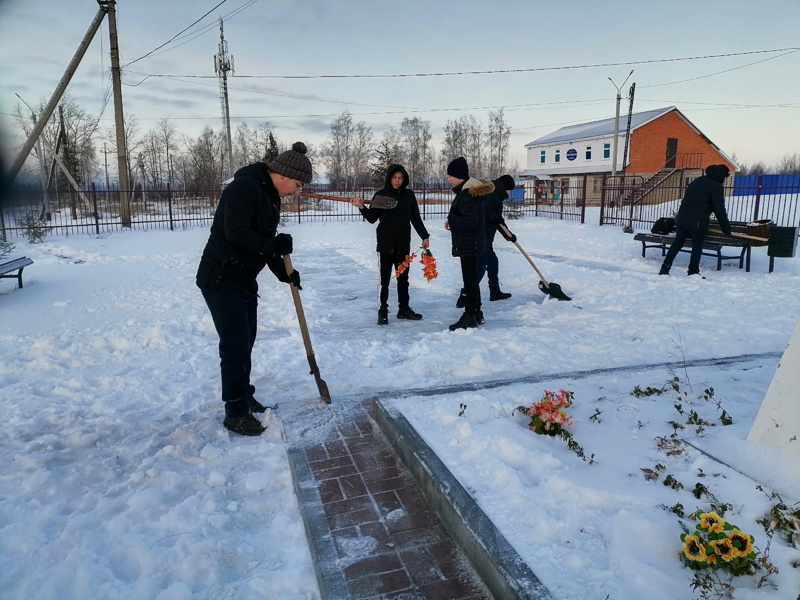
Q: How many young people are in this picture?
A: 5